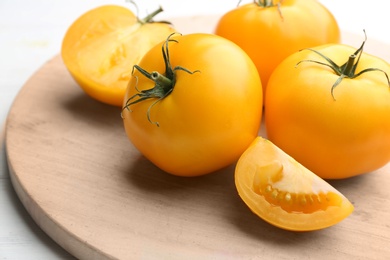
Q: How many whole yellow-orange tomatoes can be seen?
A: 3